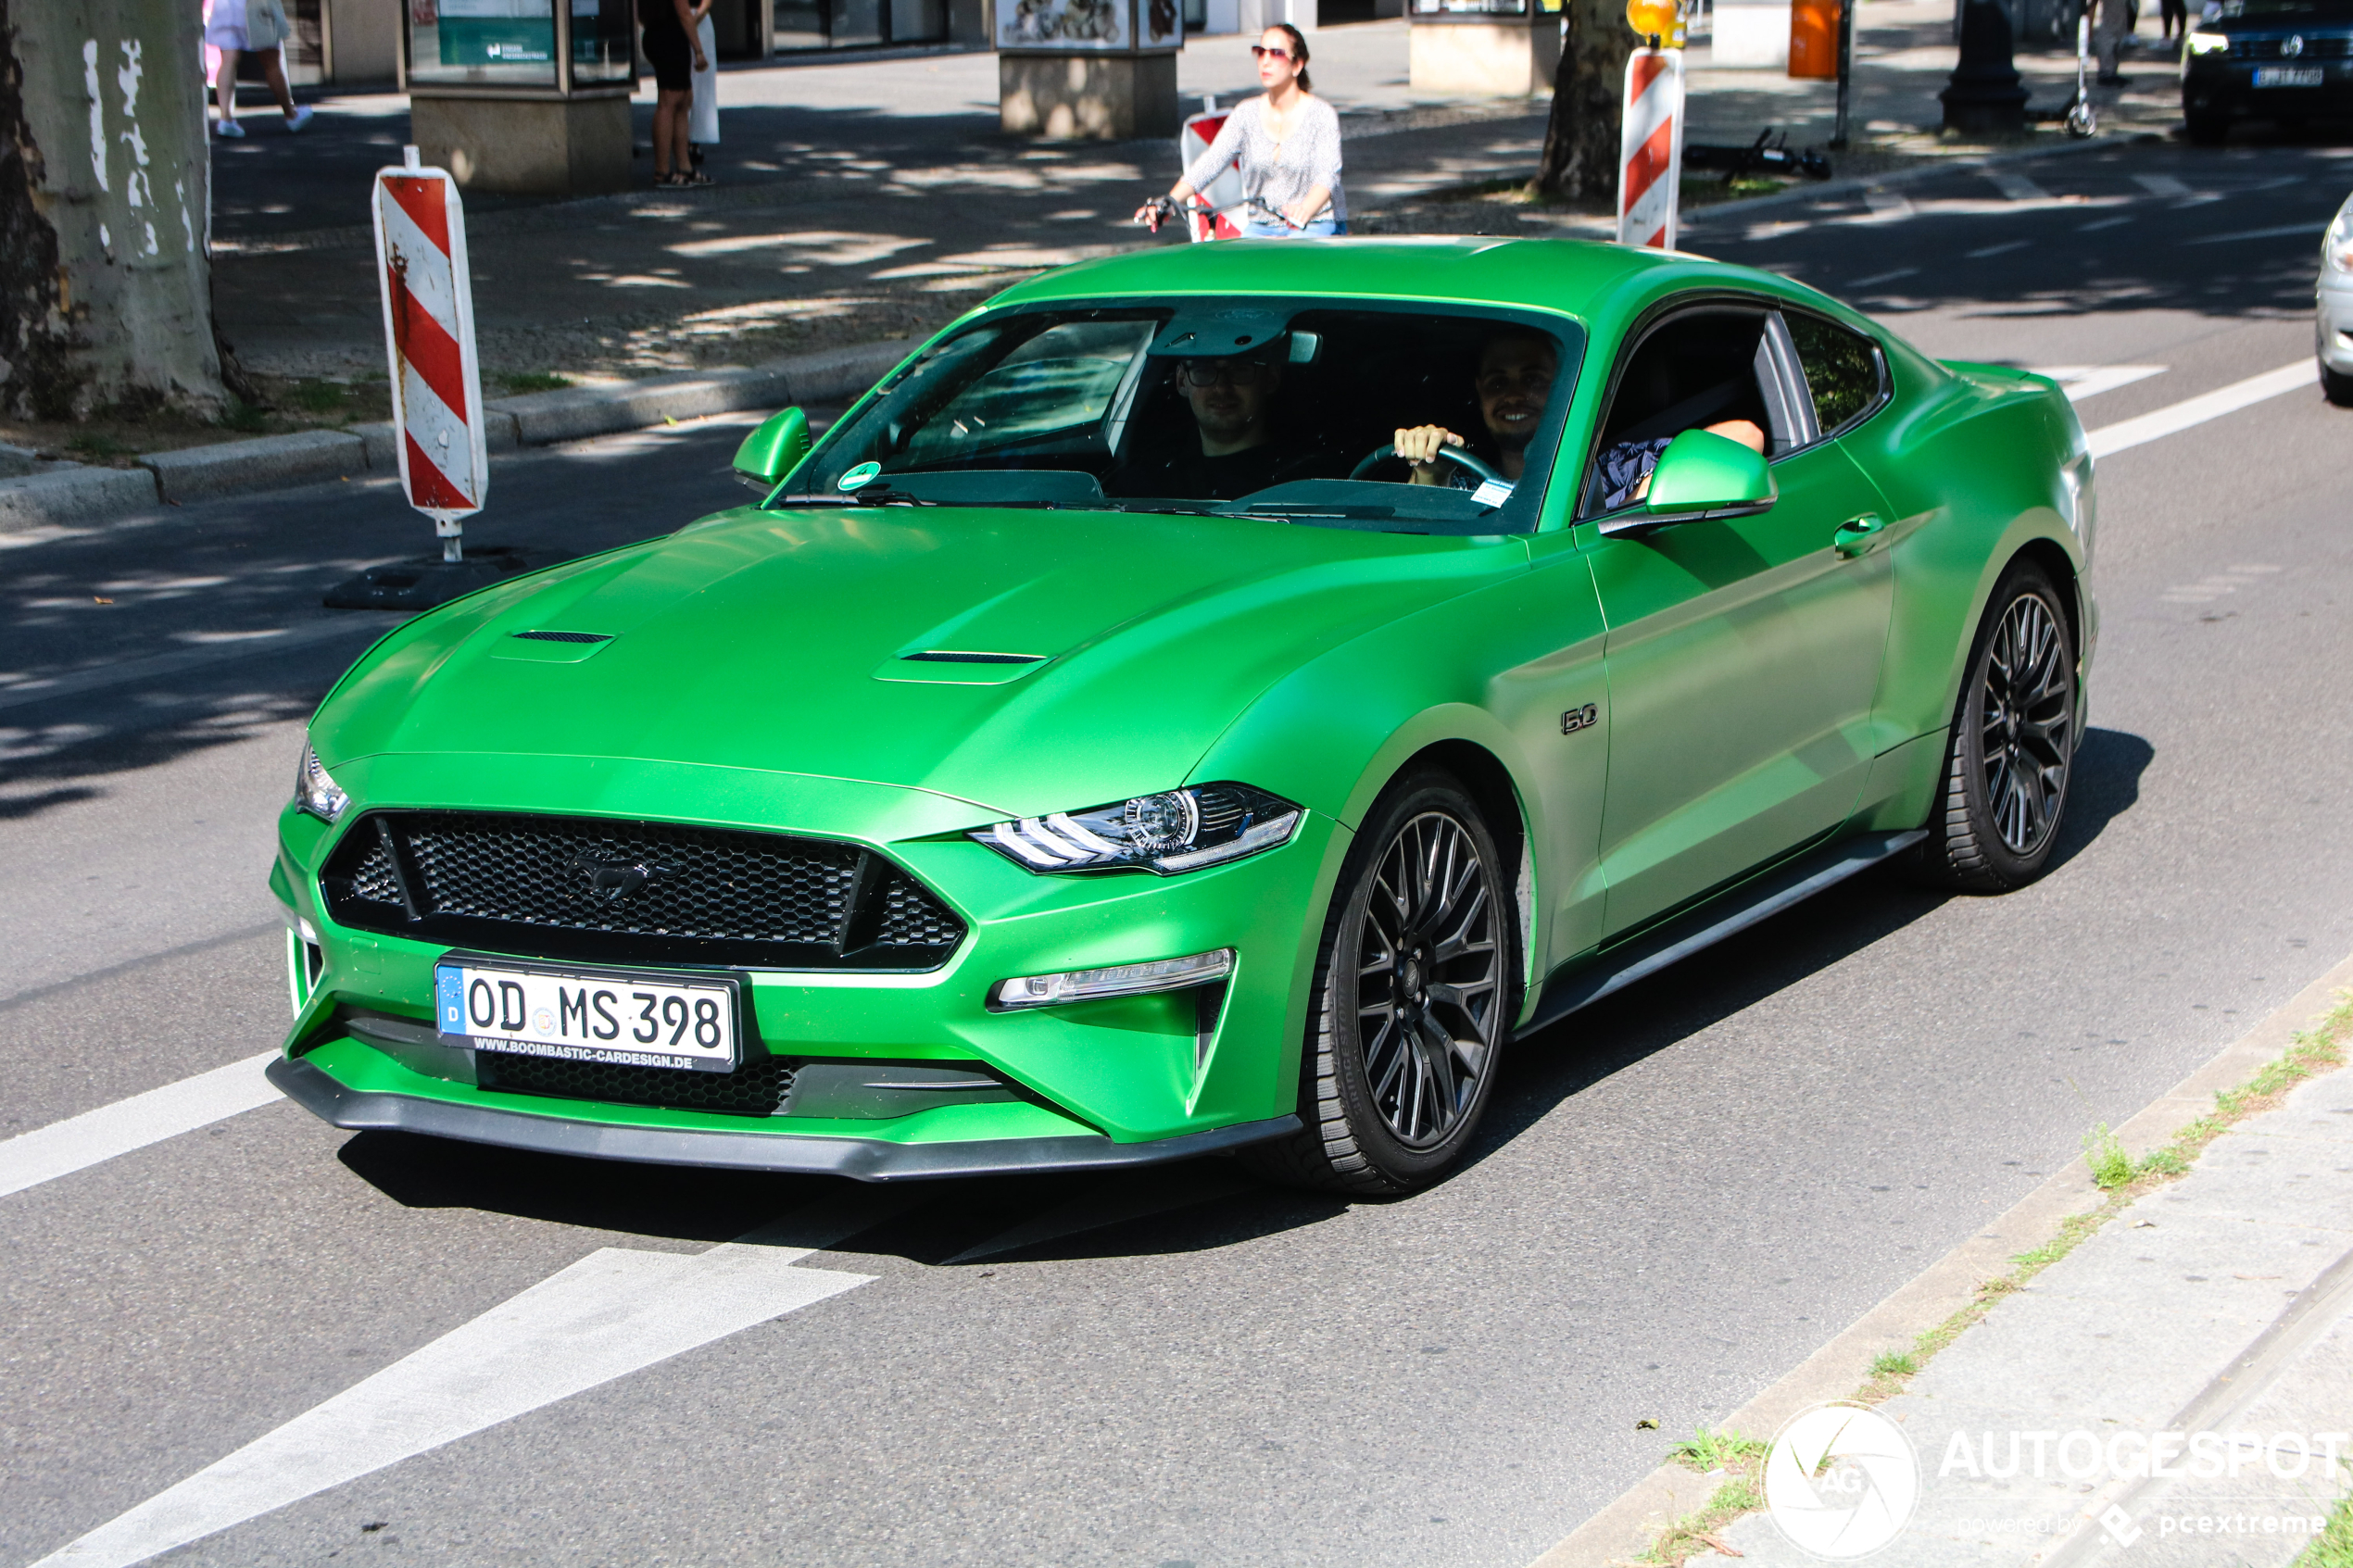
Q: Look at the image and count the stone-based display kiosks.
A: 3